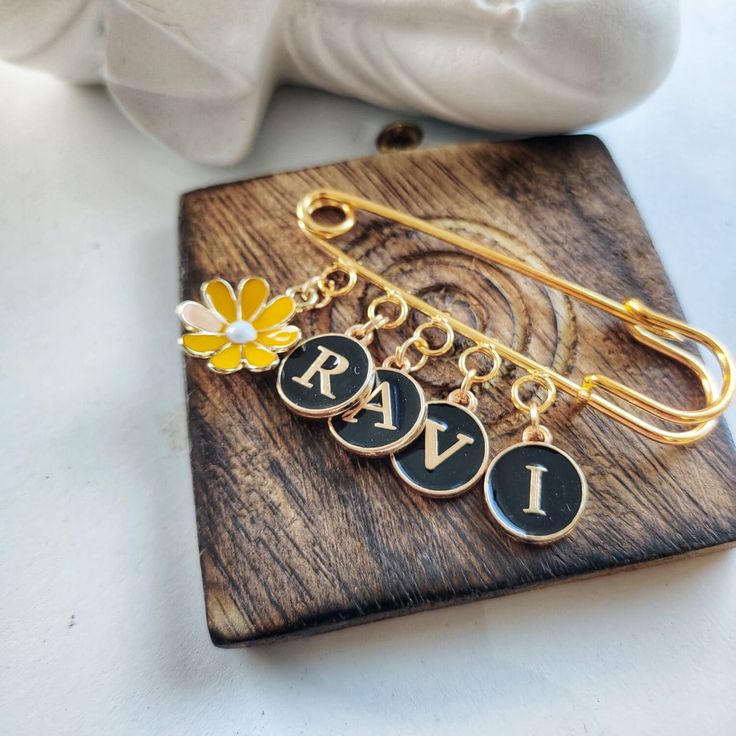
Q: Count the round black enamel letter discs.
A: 4